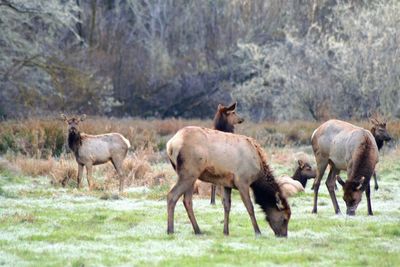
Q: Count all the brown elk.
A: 6